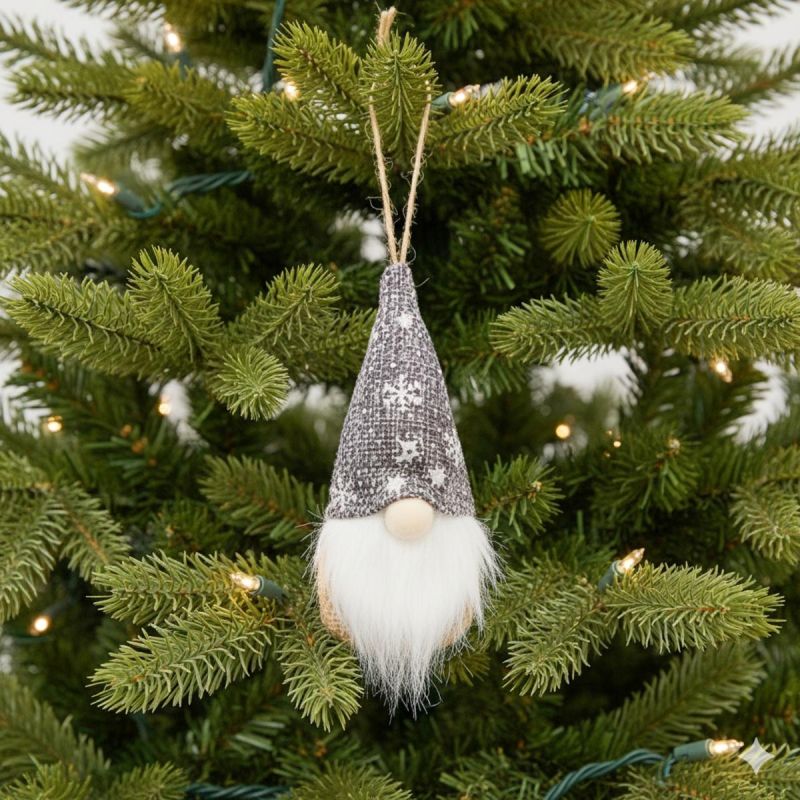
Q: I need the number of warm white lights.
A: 13